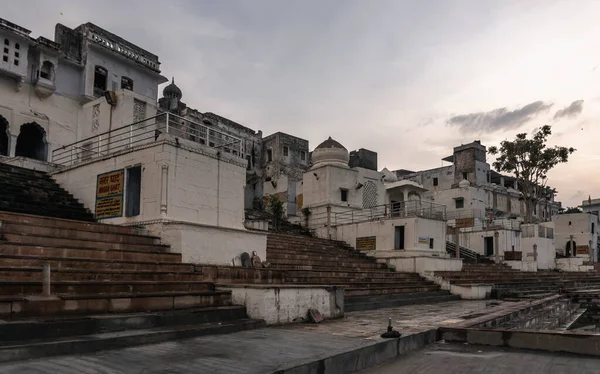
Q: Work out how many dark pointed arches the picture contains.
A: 2